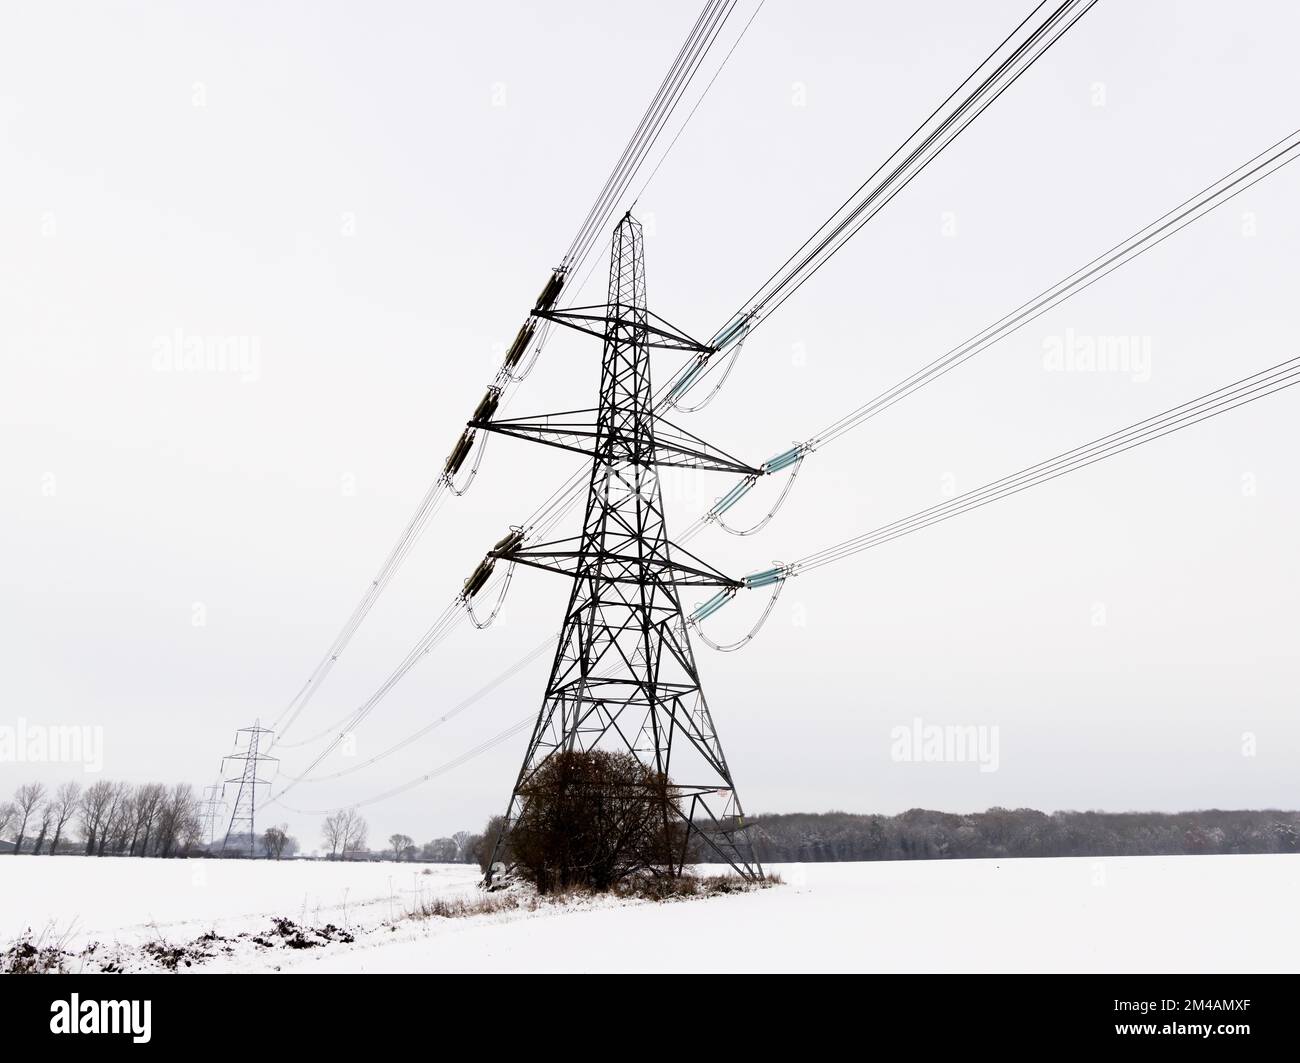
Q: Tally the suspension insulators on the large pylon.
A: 12